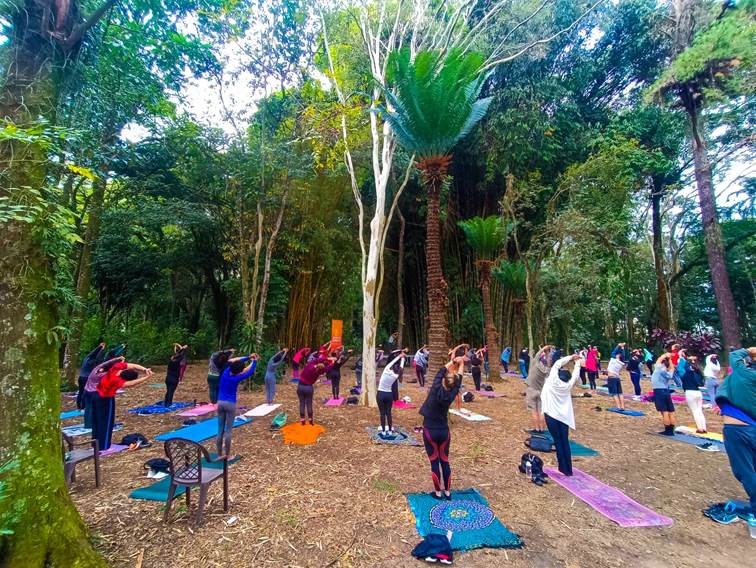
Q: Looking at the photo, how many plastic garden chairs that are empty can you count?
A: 2